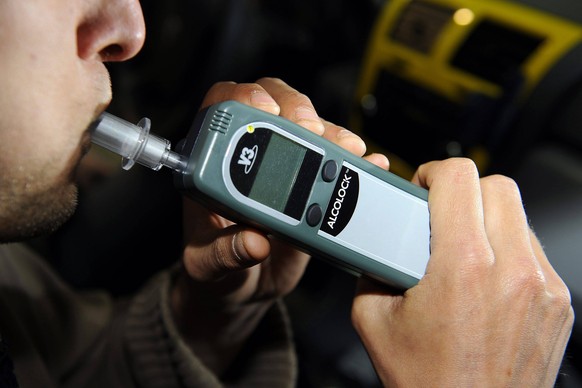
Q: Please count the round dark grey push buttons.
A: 2